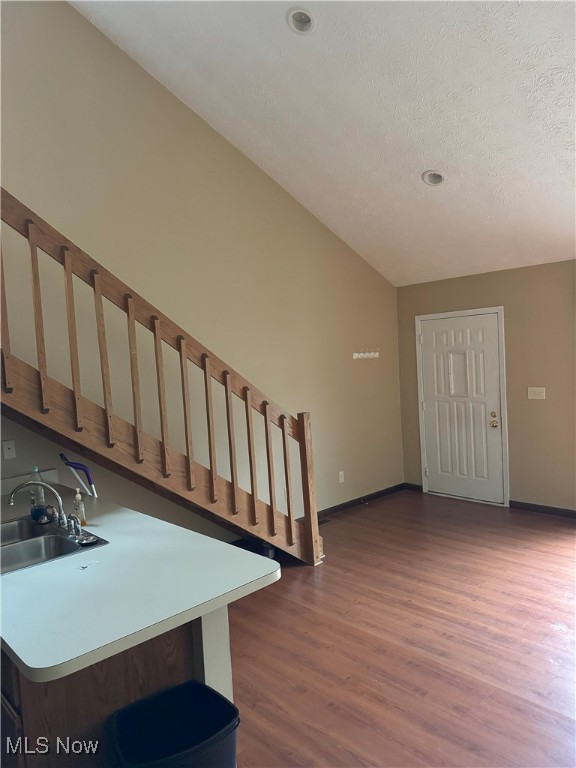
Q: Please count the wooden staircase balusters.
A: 12